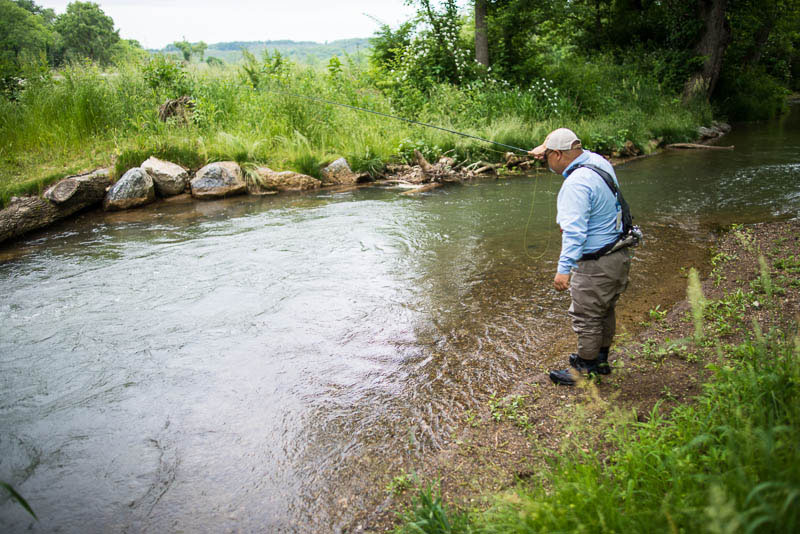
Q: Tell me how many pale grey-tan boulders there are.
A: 5